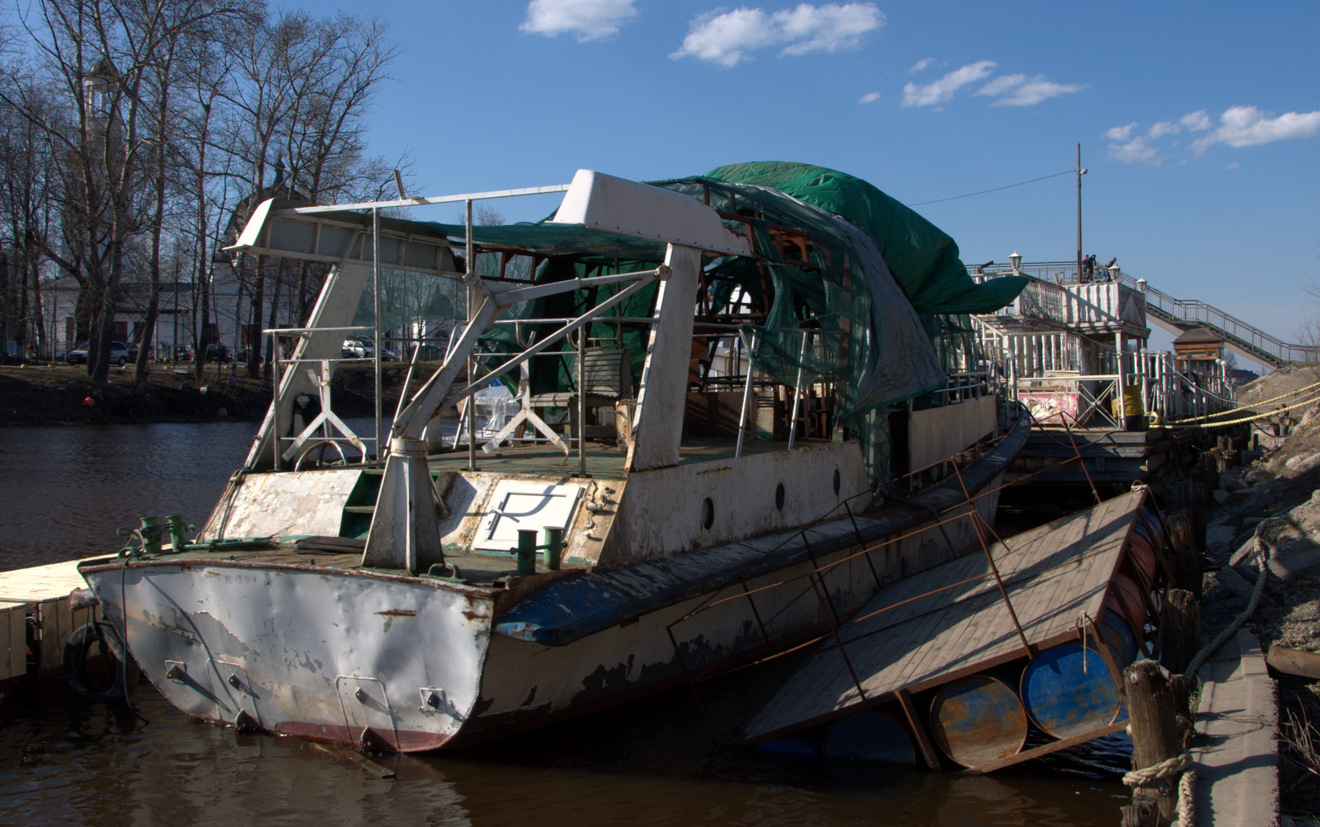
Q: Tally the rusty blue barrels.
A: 2